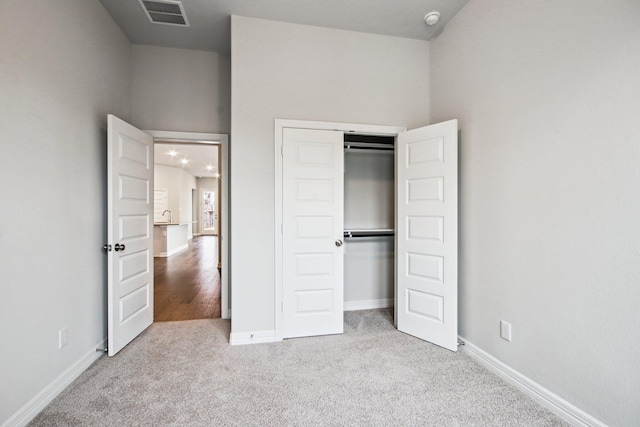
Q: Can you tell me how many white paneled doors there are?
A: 3